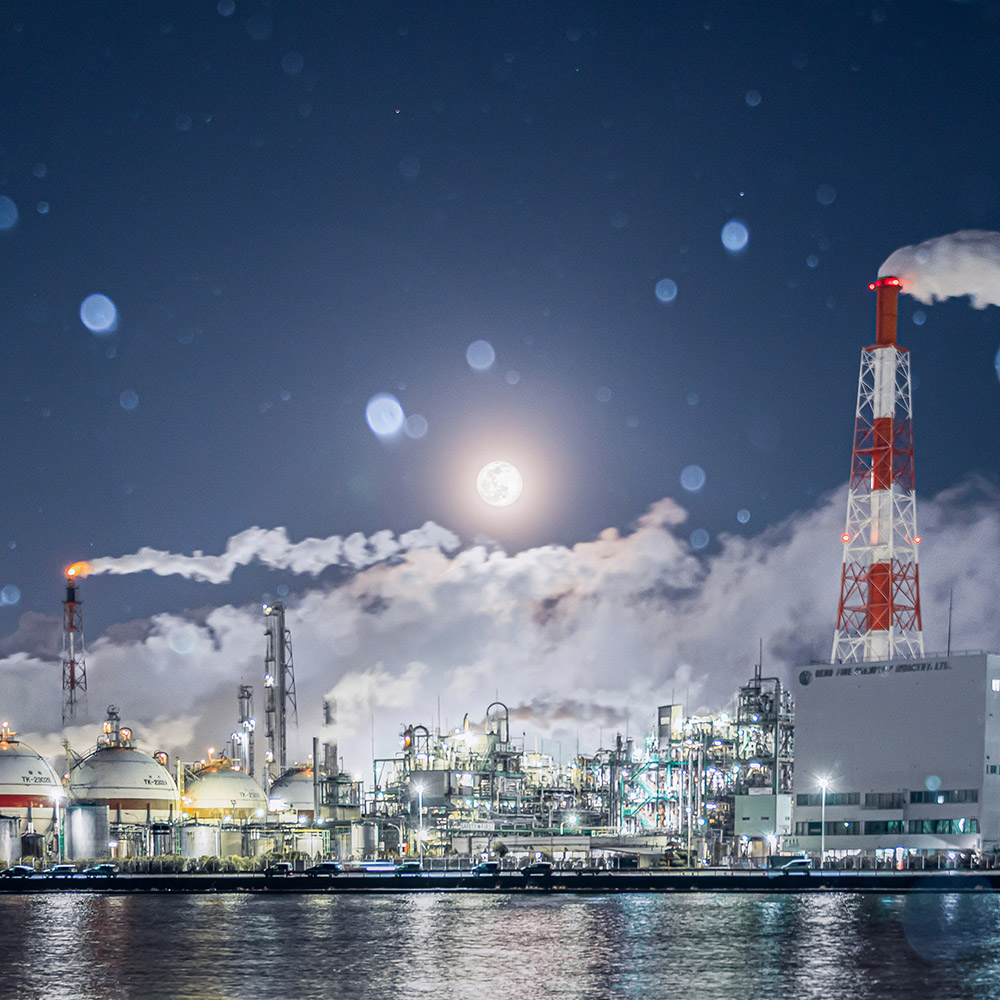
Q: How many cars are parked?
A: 9